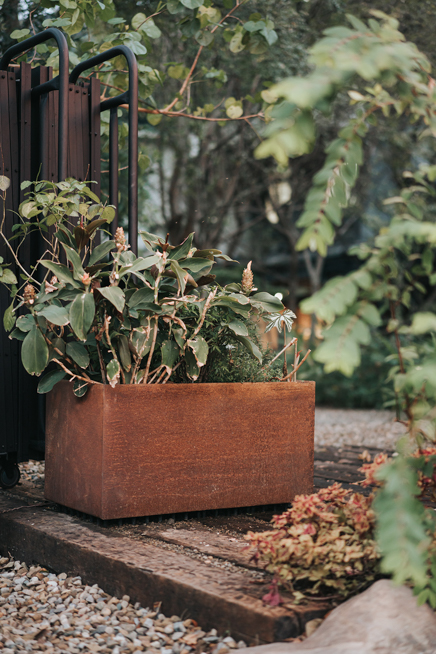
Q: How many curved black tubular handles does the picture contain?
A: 2